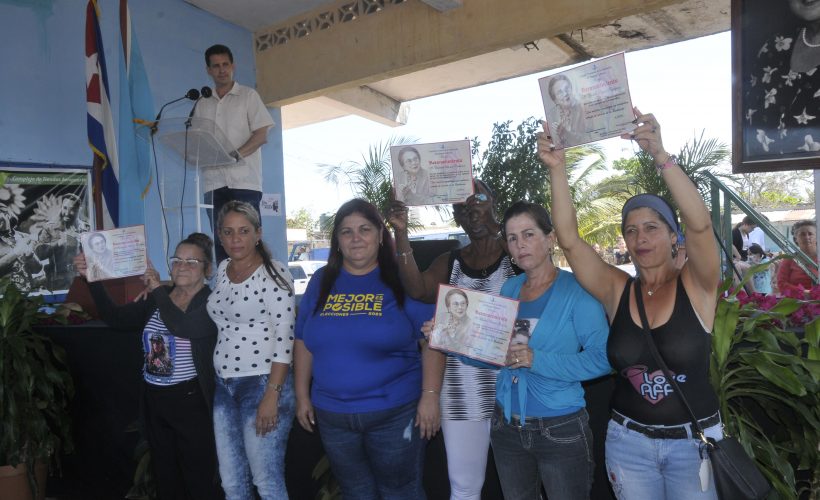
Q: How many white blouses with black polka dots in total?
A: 1